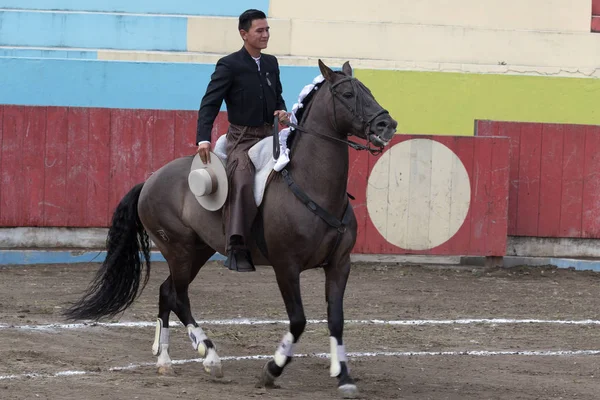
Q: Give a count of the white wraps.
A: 4